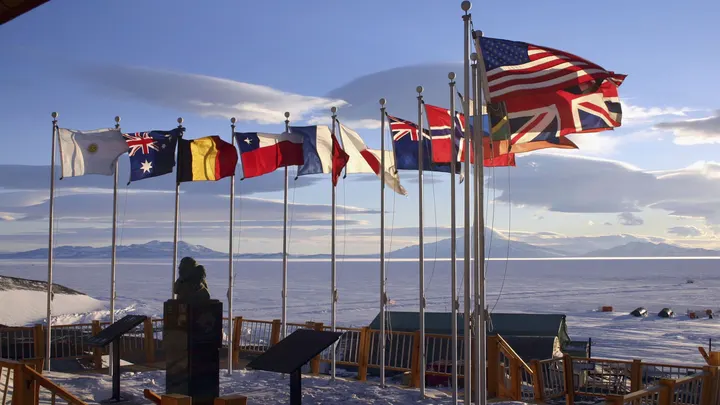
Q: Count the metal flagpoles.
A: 12